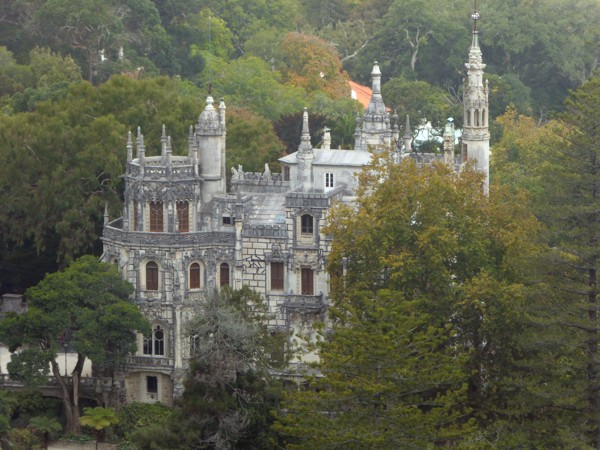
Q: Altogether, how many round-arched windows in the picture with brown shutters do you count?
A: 3